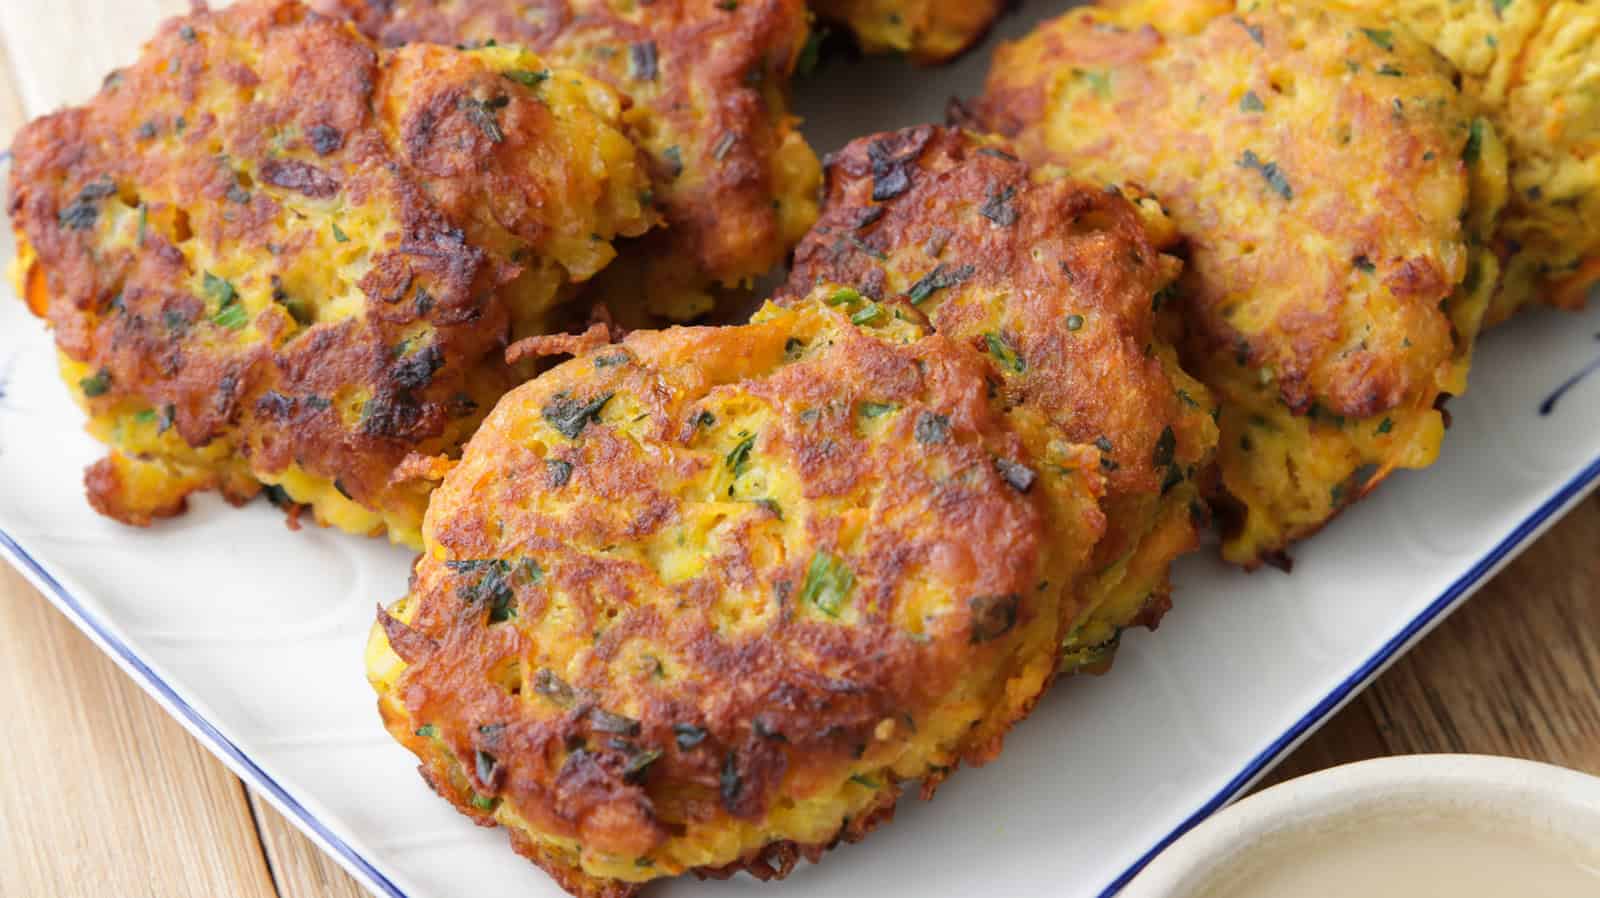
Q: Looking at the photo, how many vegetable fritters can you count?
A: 7